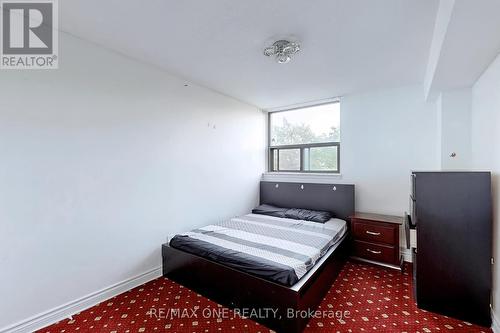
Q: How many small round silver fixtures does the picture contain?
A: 3